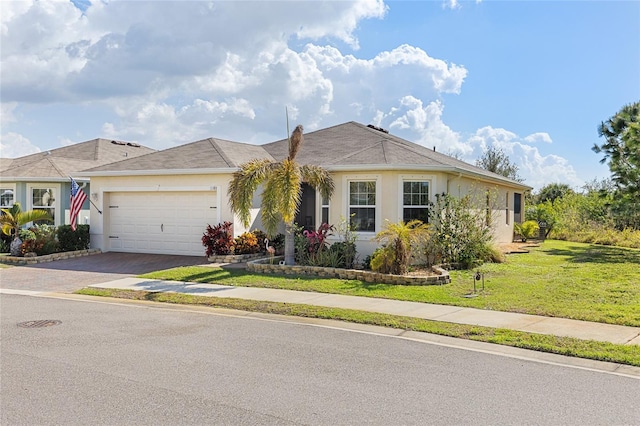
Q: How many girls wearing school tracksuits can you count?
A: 0